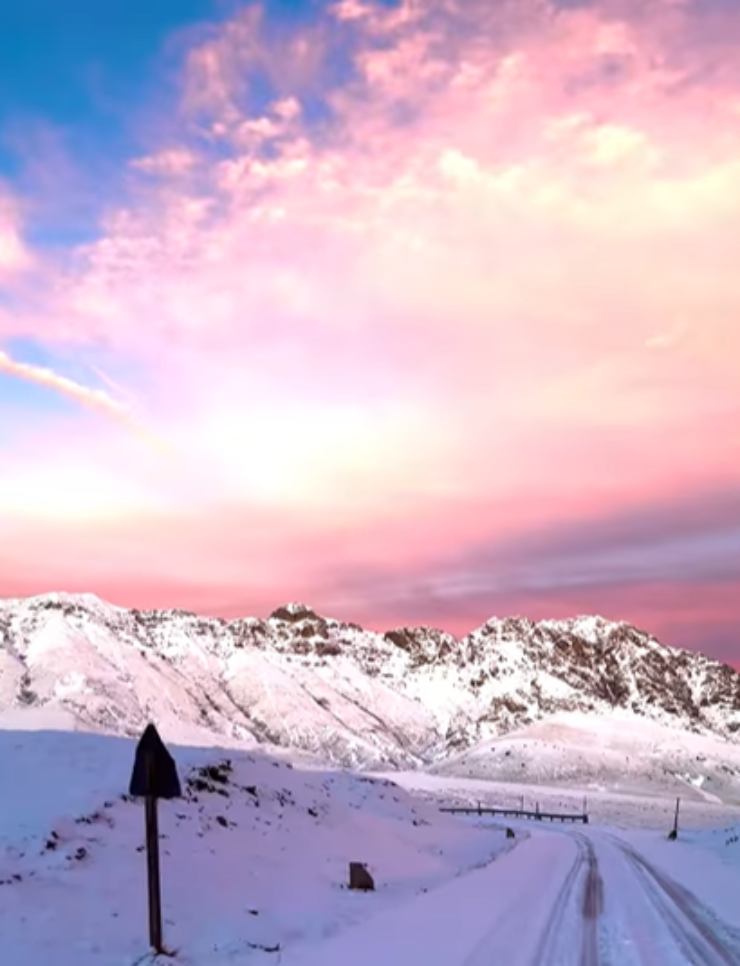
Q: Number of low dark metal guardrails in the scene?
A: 1